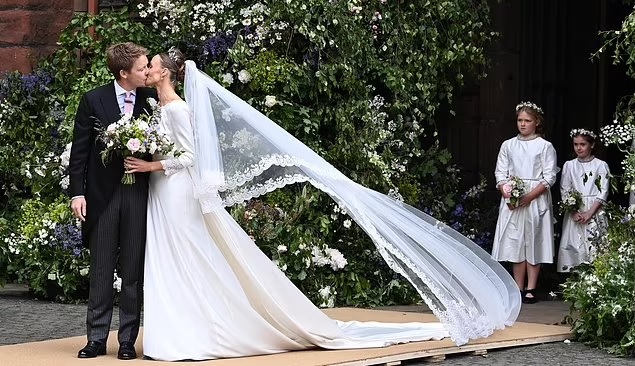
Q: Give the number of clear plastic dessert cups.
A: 0